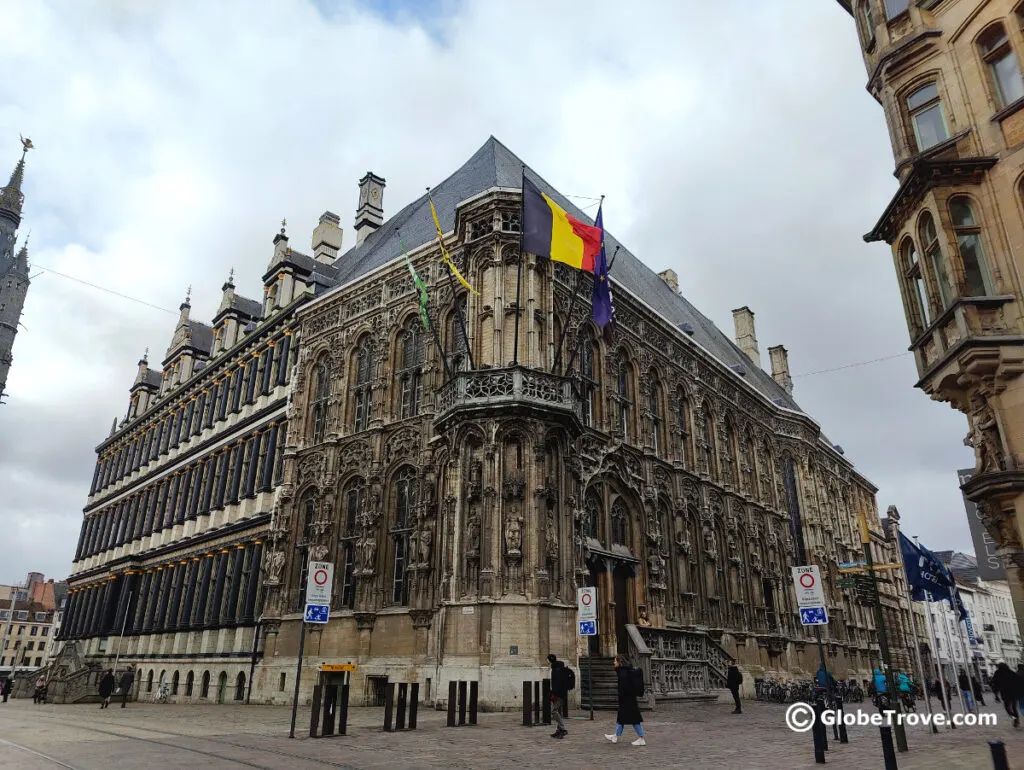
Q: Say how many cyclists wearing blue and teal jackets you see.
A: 3